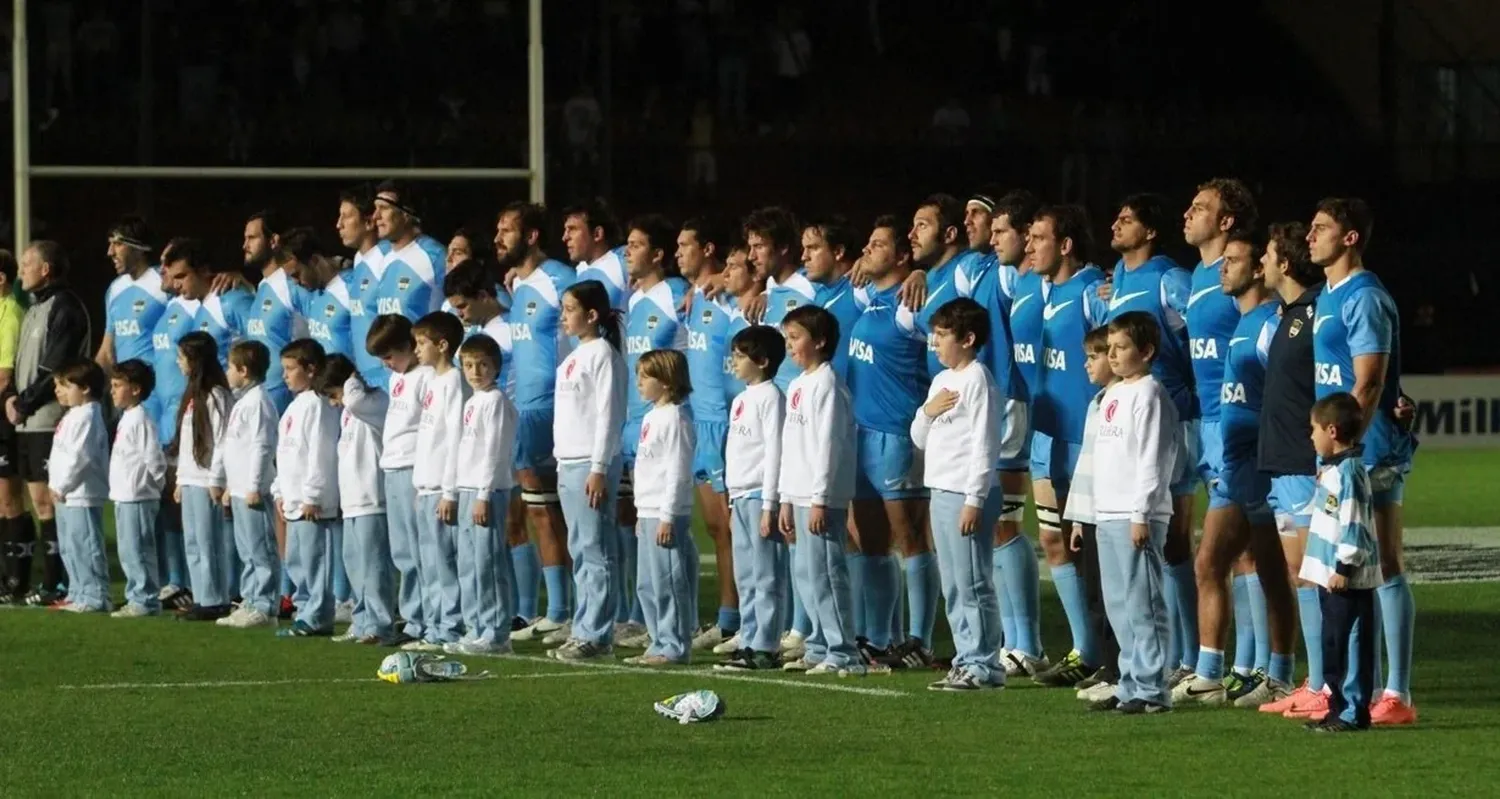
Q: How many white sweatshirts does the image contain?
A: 15